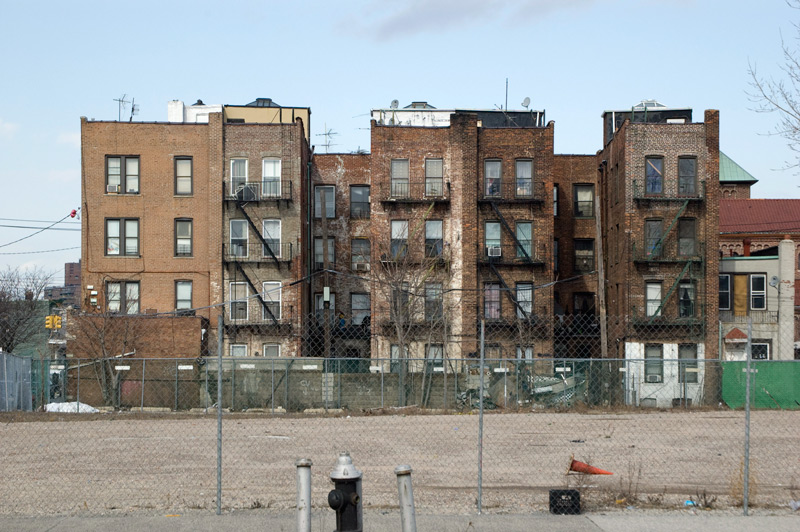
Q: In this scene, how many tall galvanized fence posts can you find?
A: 3